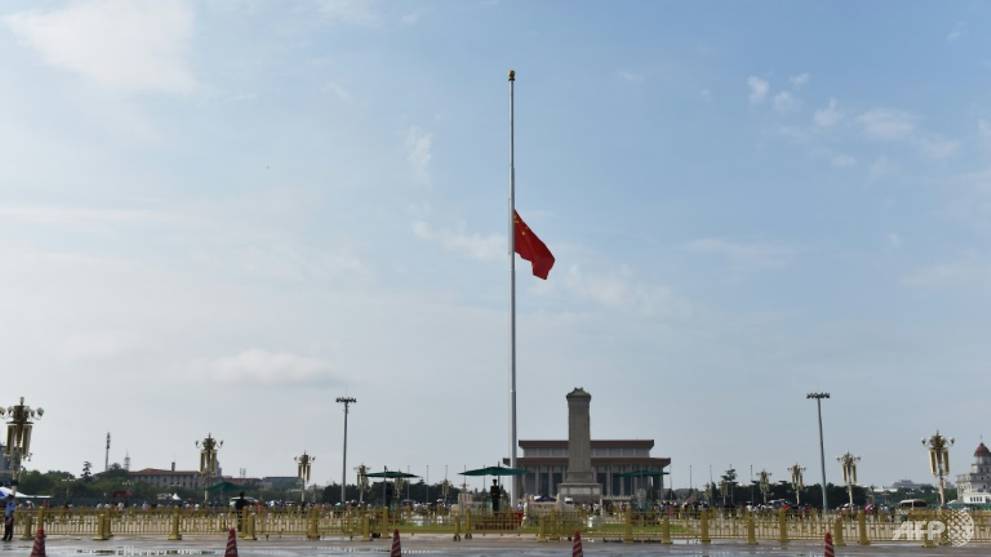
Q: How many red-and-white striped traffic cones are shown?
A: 5